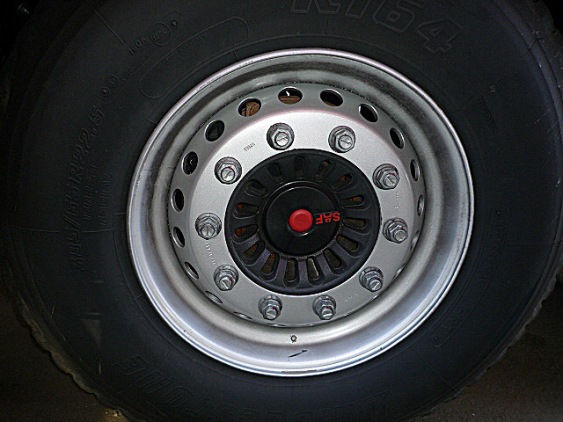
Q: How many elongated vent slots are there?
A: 15